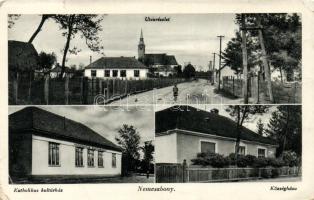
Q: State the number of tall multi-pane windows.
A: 5